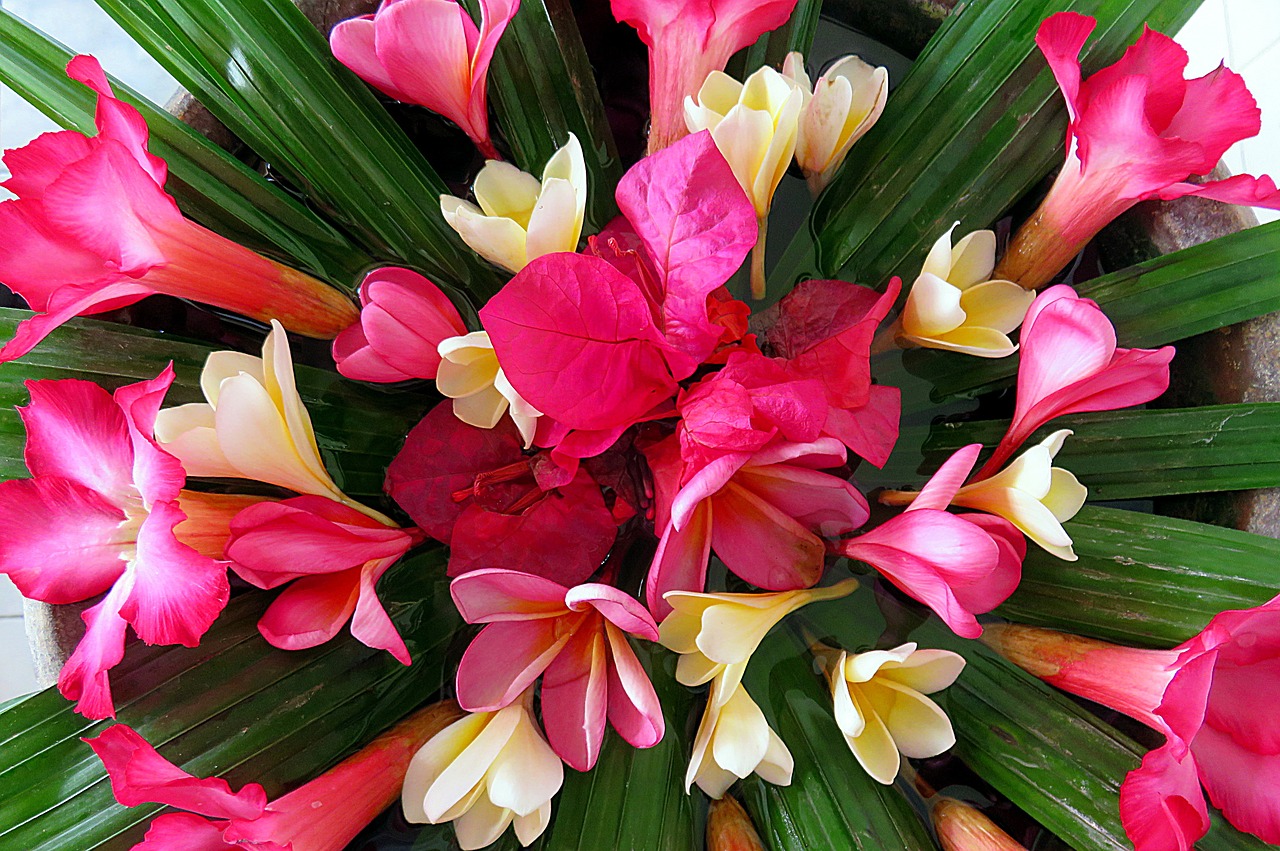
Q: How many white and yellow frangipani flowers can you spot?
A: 11